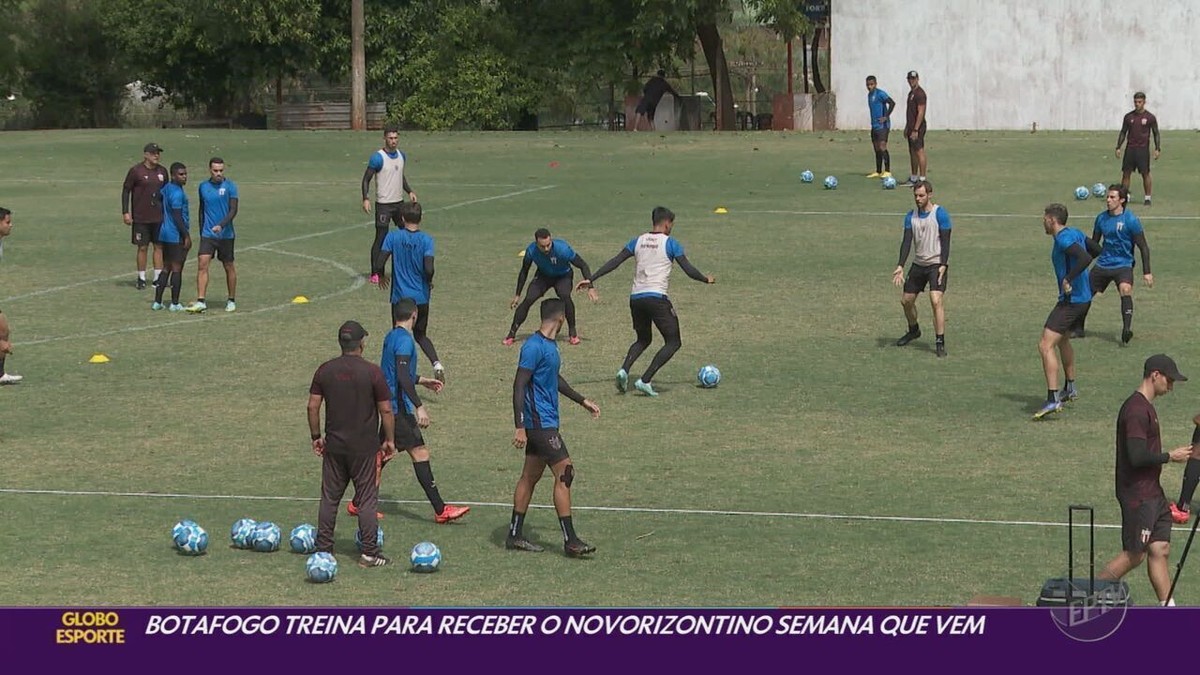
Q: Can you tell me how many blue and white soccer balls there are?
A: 13